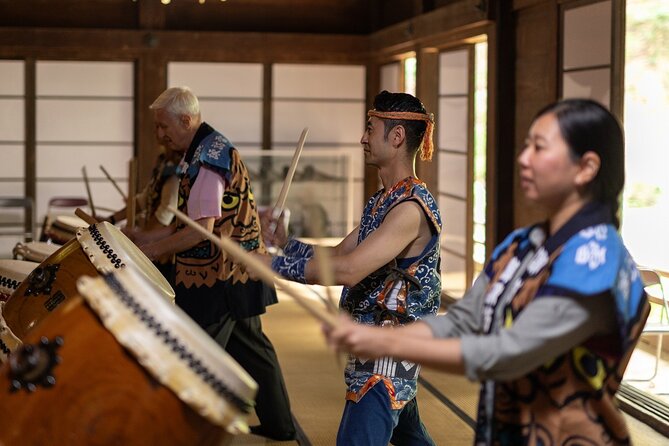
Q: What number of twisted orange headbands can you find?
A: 1